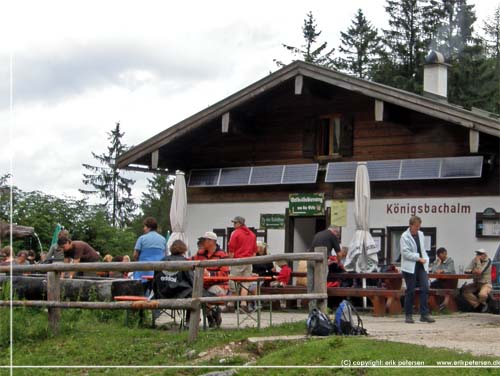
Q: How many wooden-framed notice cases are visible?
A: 1